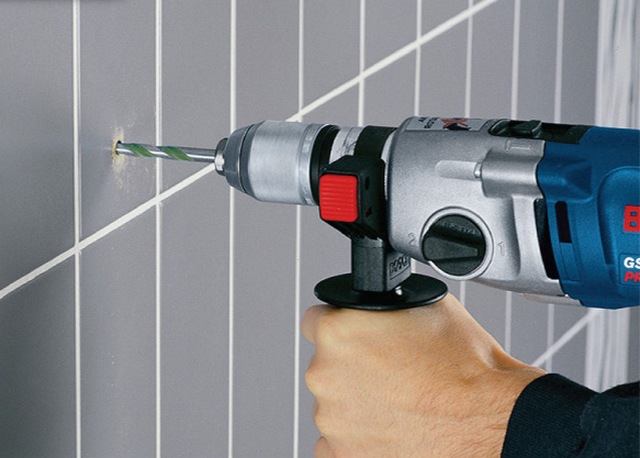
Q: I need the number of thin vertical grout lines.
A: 9